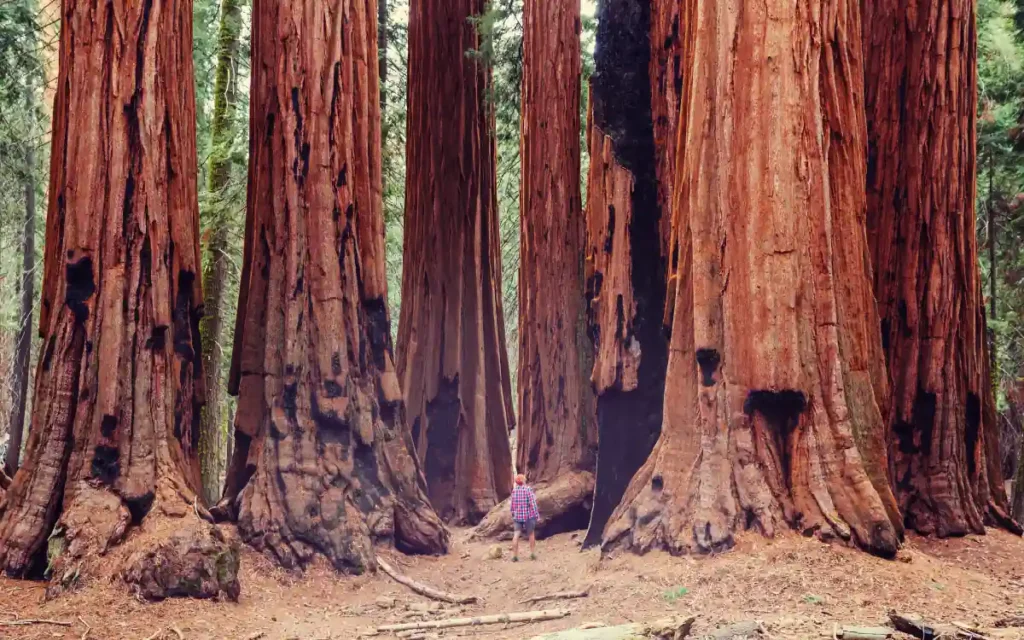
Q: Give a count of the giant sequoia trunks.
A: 7